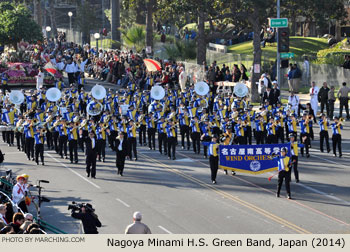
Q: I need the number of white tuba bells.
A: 6